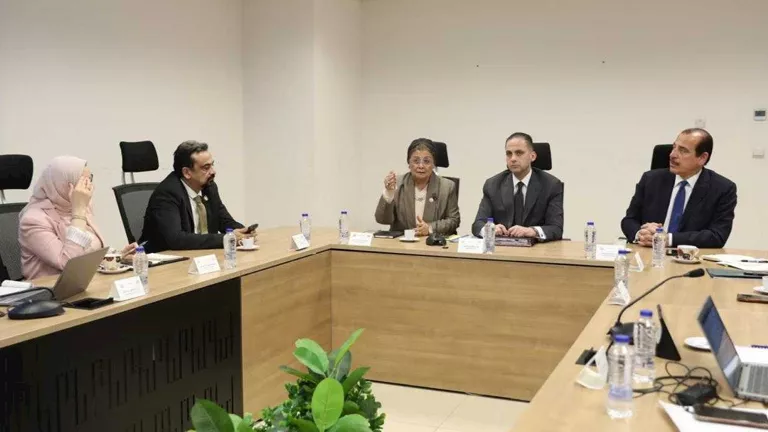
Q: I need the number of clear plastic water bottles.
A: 10